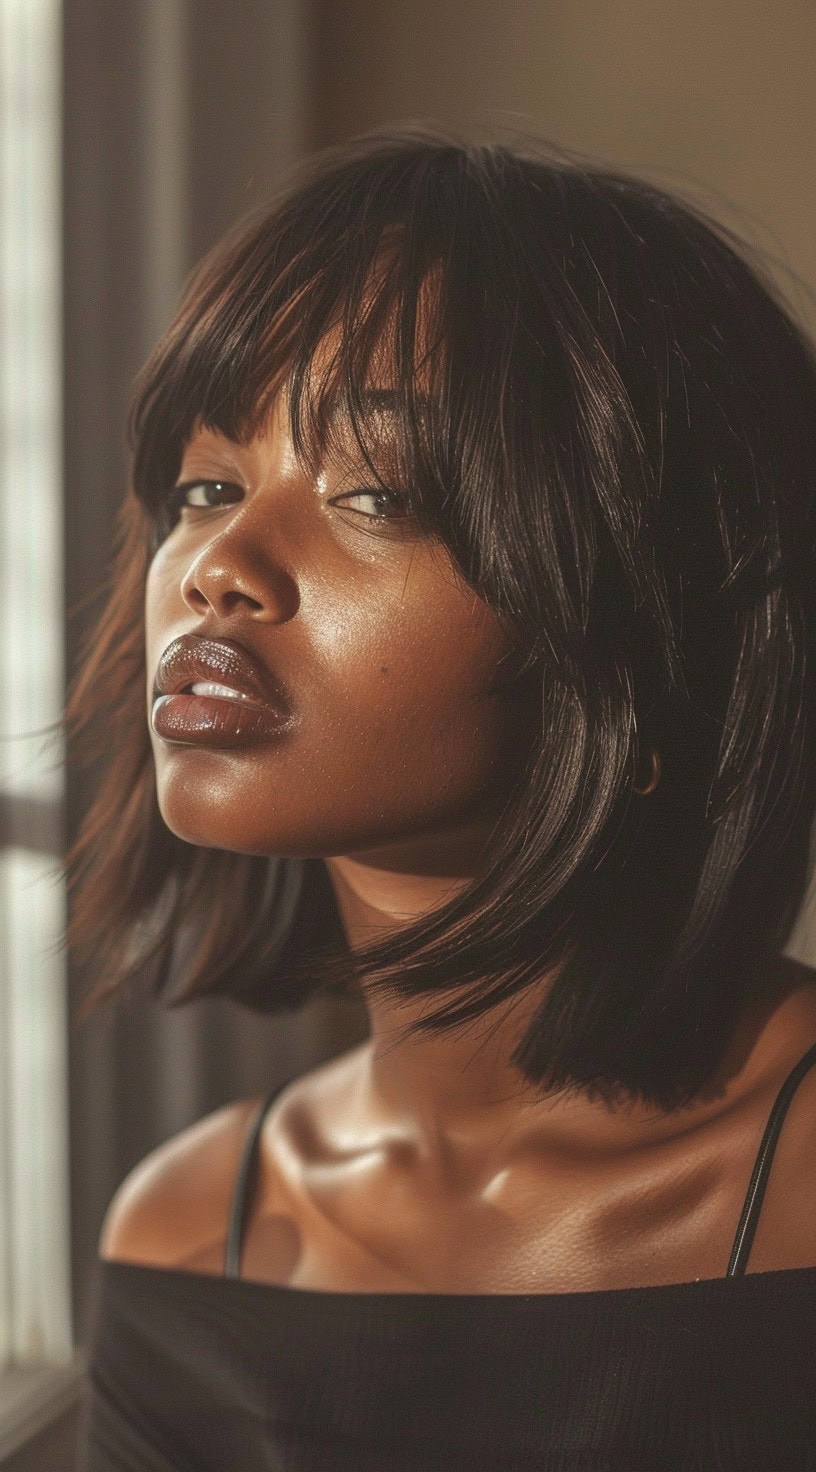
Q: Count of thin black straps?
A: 2